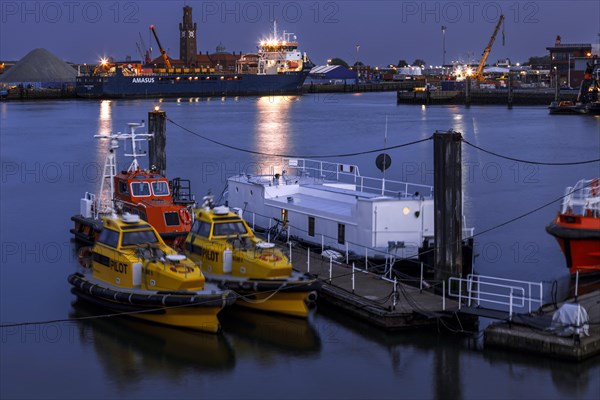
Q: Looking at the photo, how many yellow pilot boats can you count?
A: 2